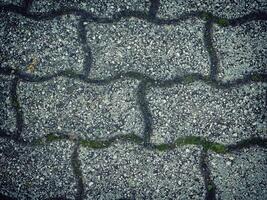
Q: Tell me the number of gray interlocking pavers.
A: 12